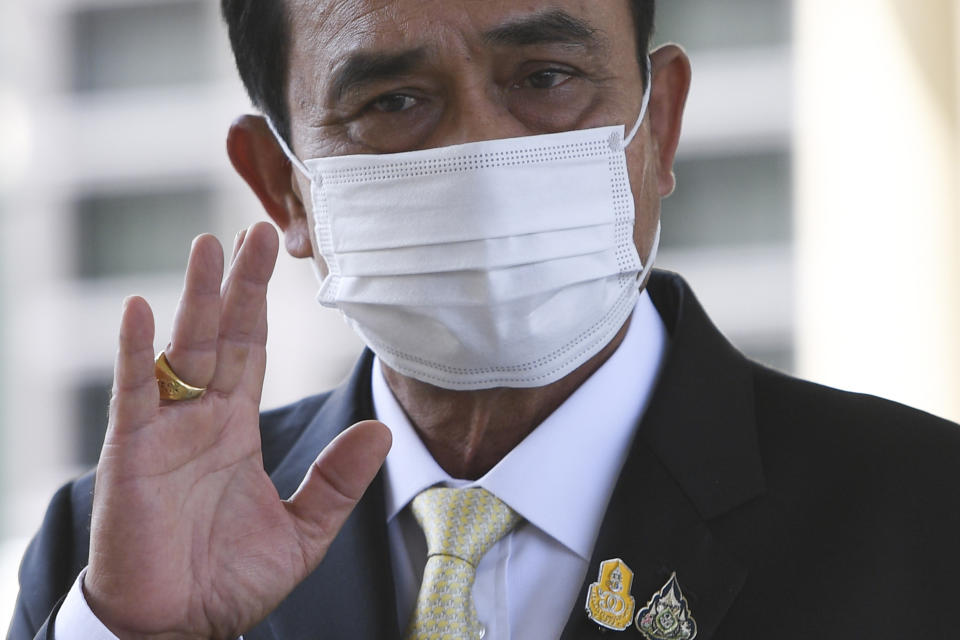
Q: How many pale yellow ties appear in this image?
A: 1